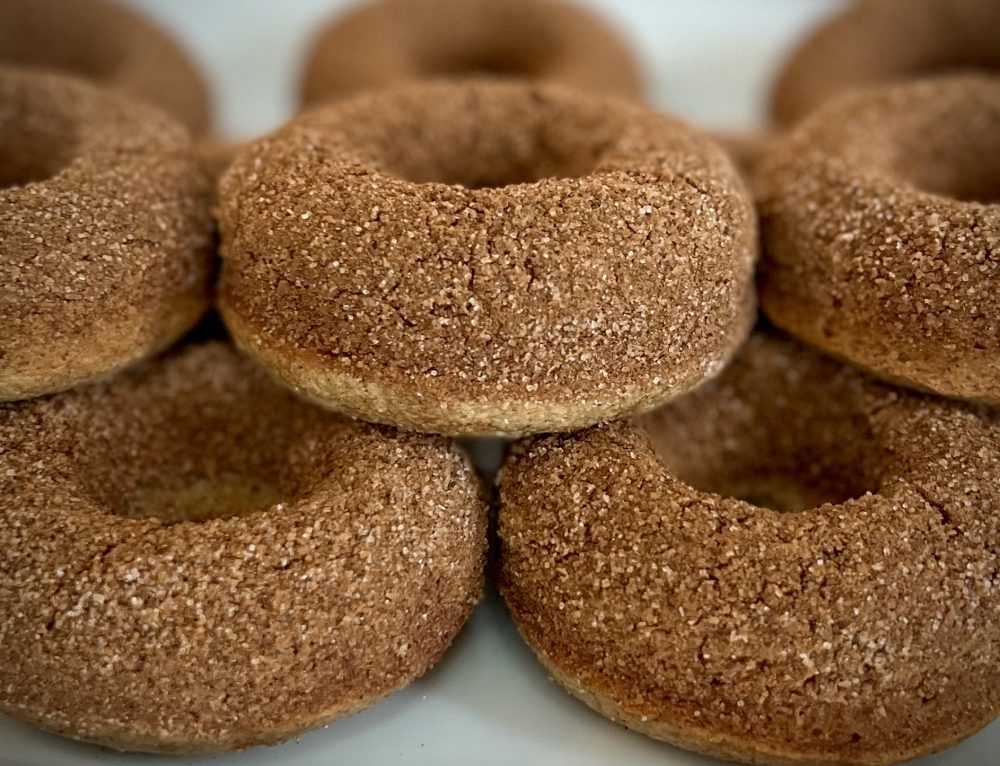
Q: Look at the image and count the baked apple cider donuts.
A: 8